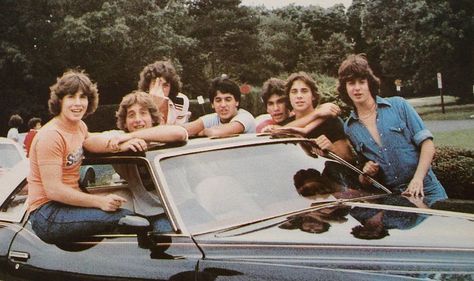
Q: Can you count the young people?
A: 7